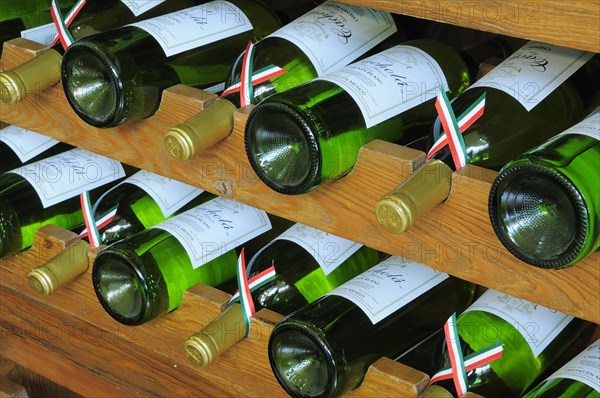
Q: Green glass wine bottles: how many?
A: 15